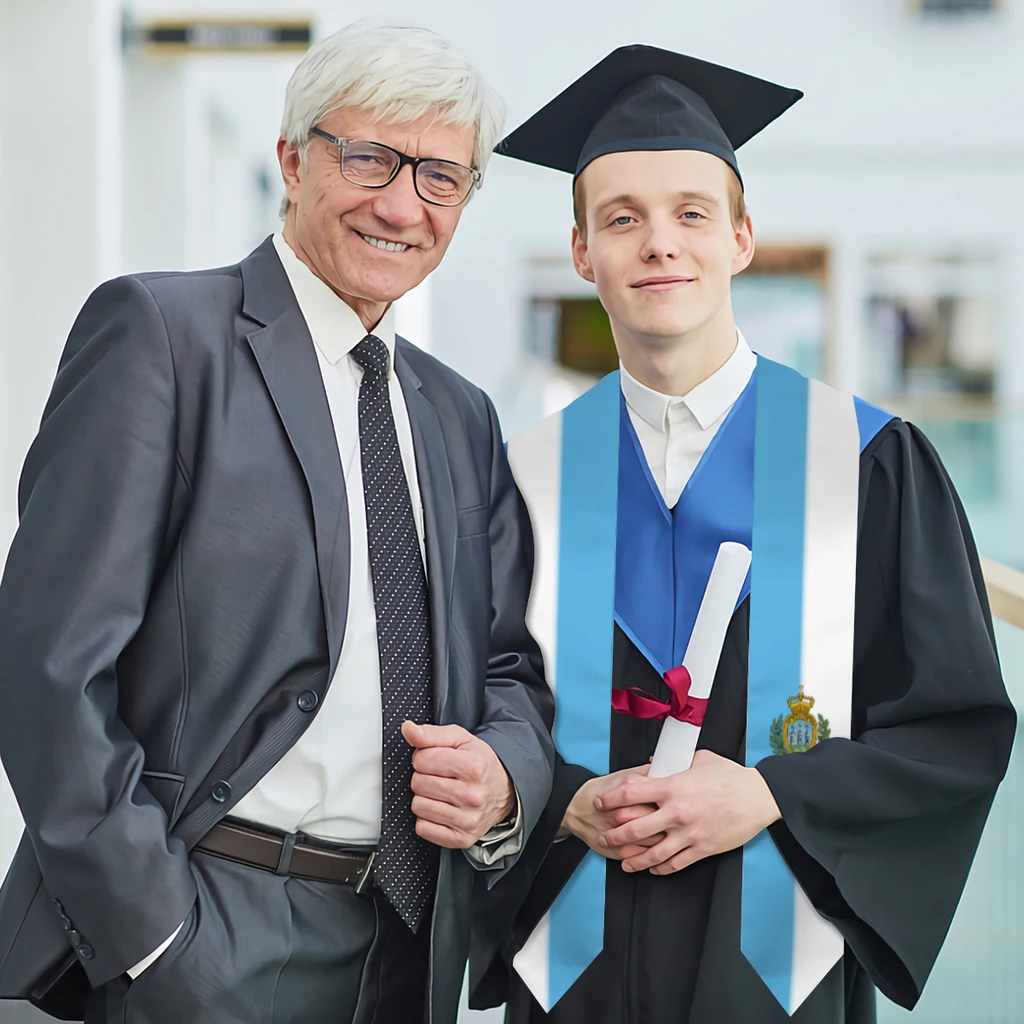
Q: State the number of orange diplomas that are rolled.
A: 0